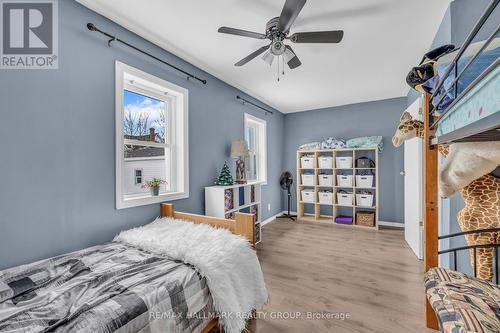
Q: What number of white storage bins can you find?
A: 11